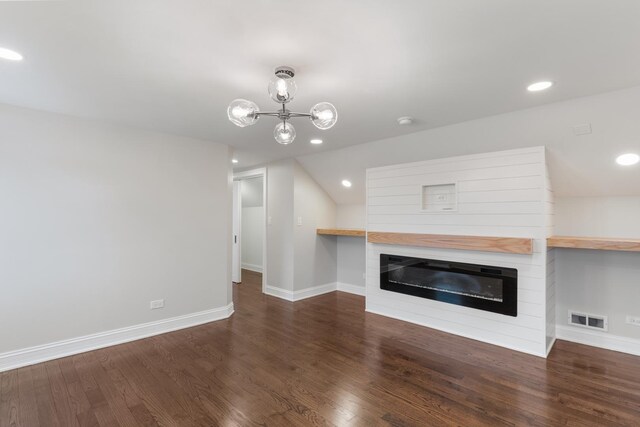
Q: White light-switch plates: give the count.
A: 2